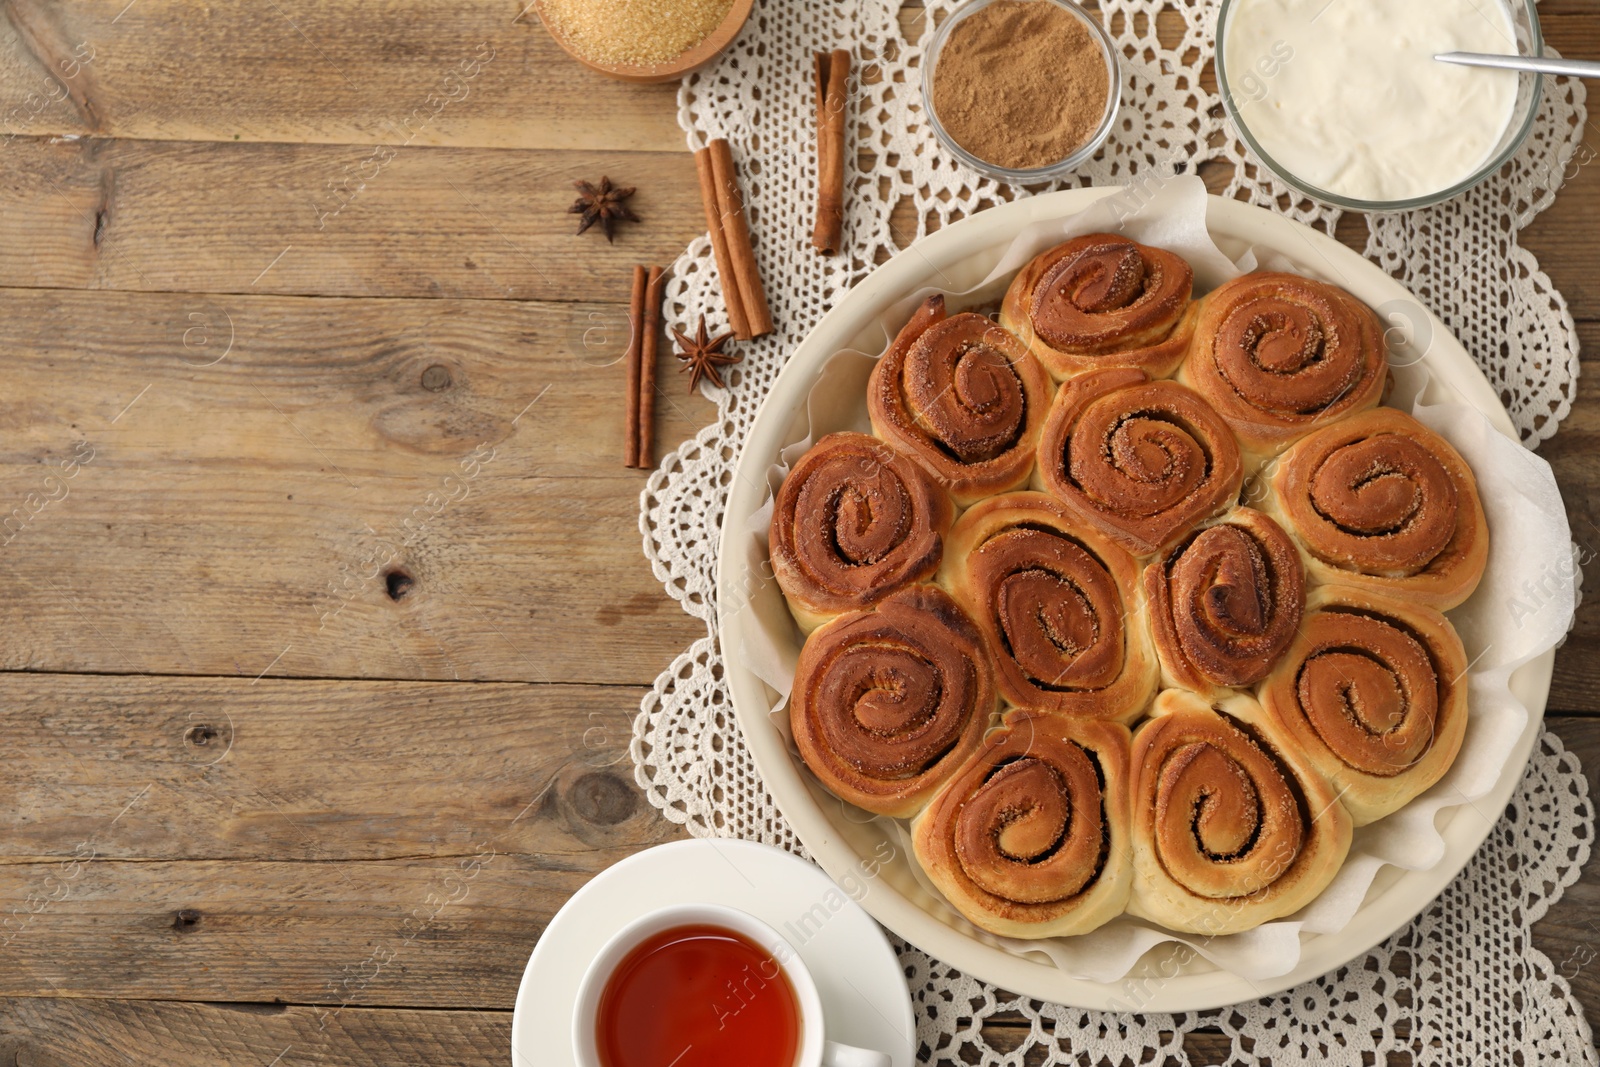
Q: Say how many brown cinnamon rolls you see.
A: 12